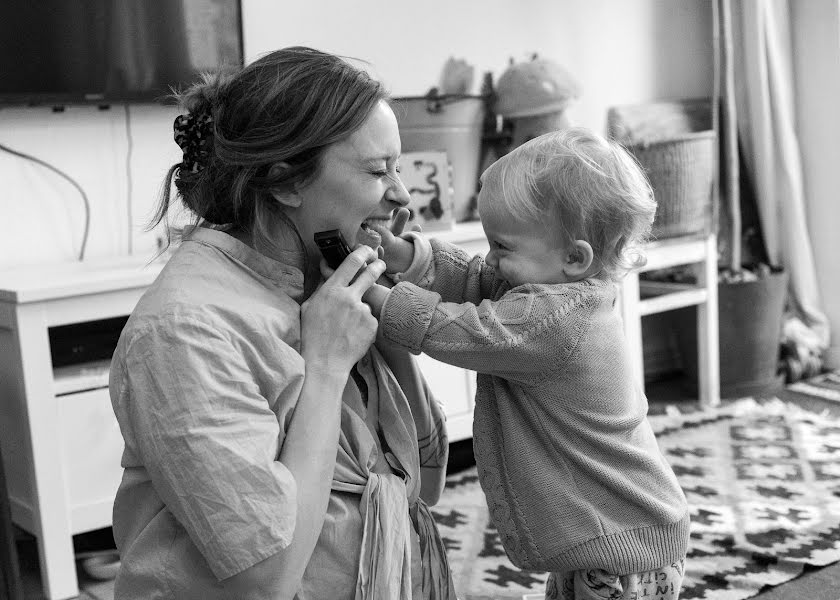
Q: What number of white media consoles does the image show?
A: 1